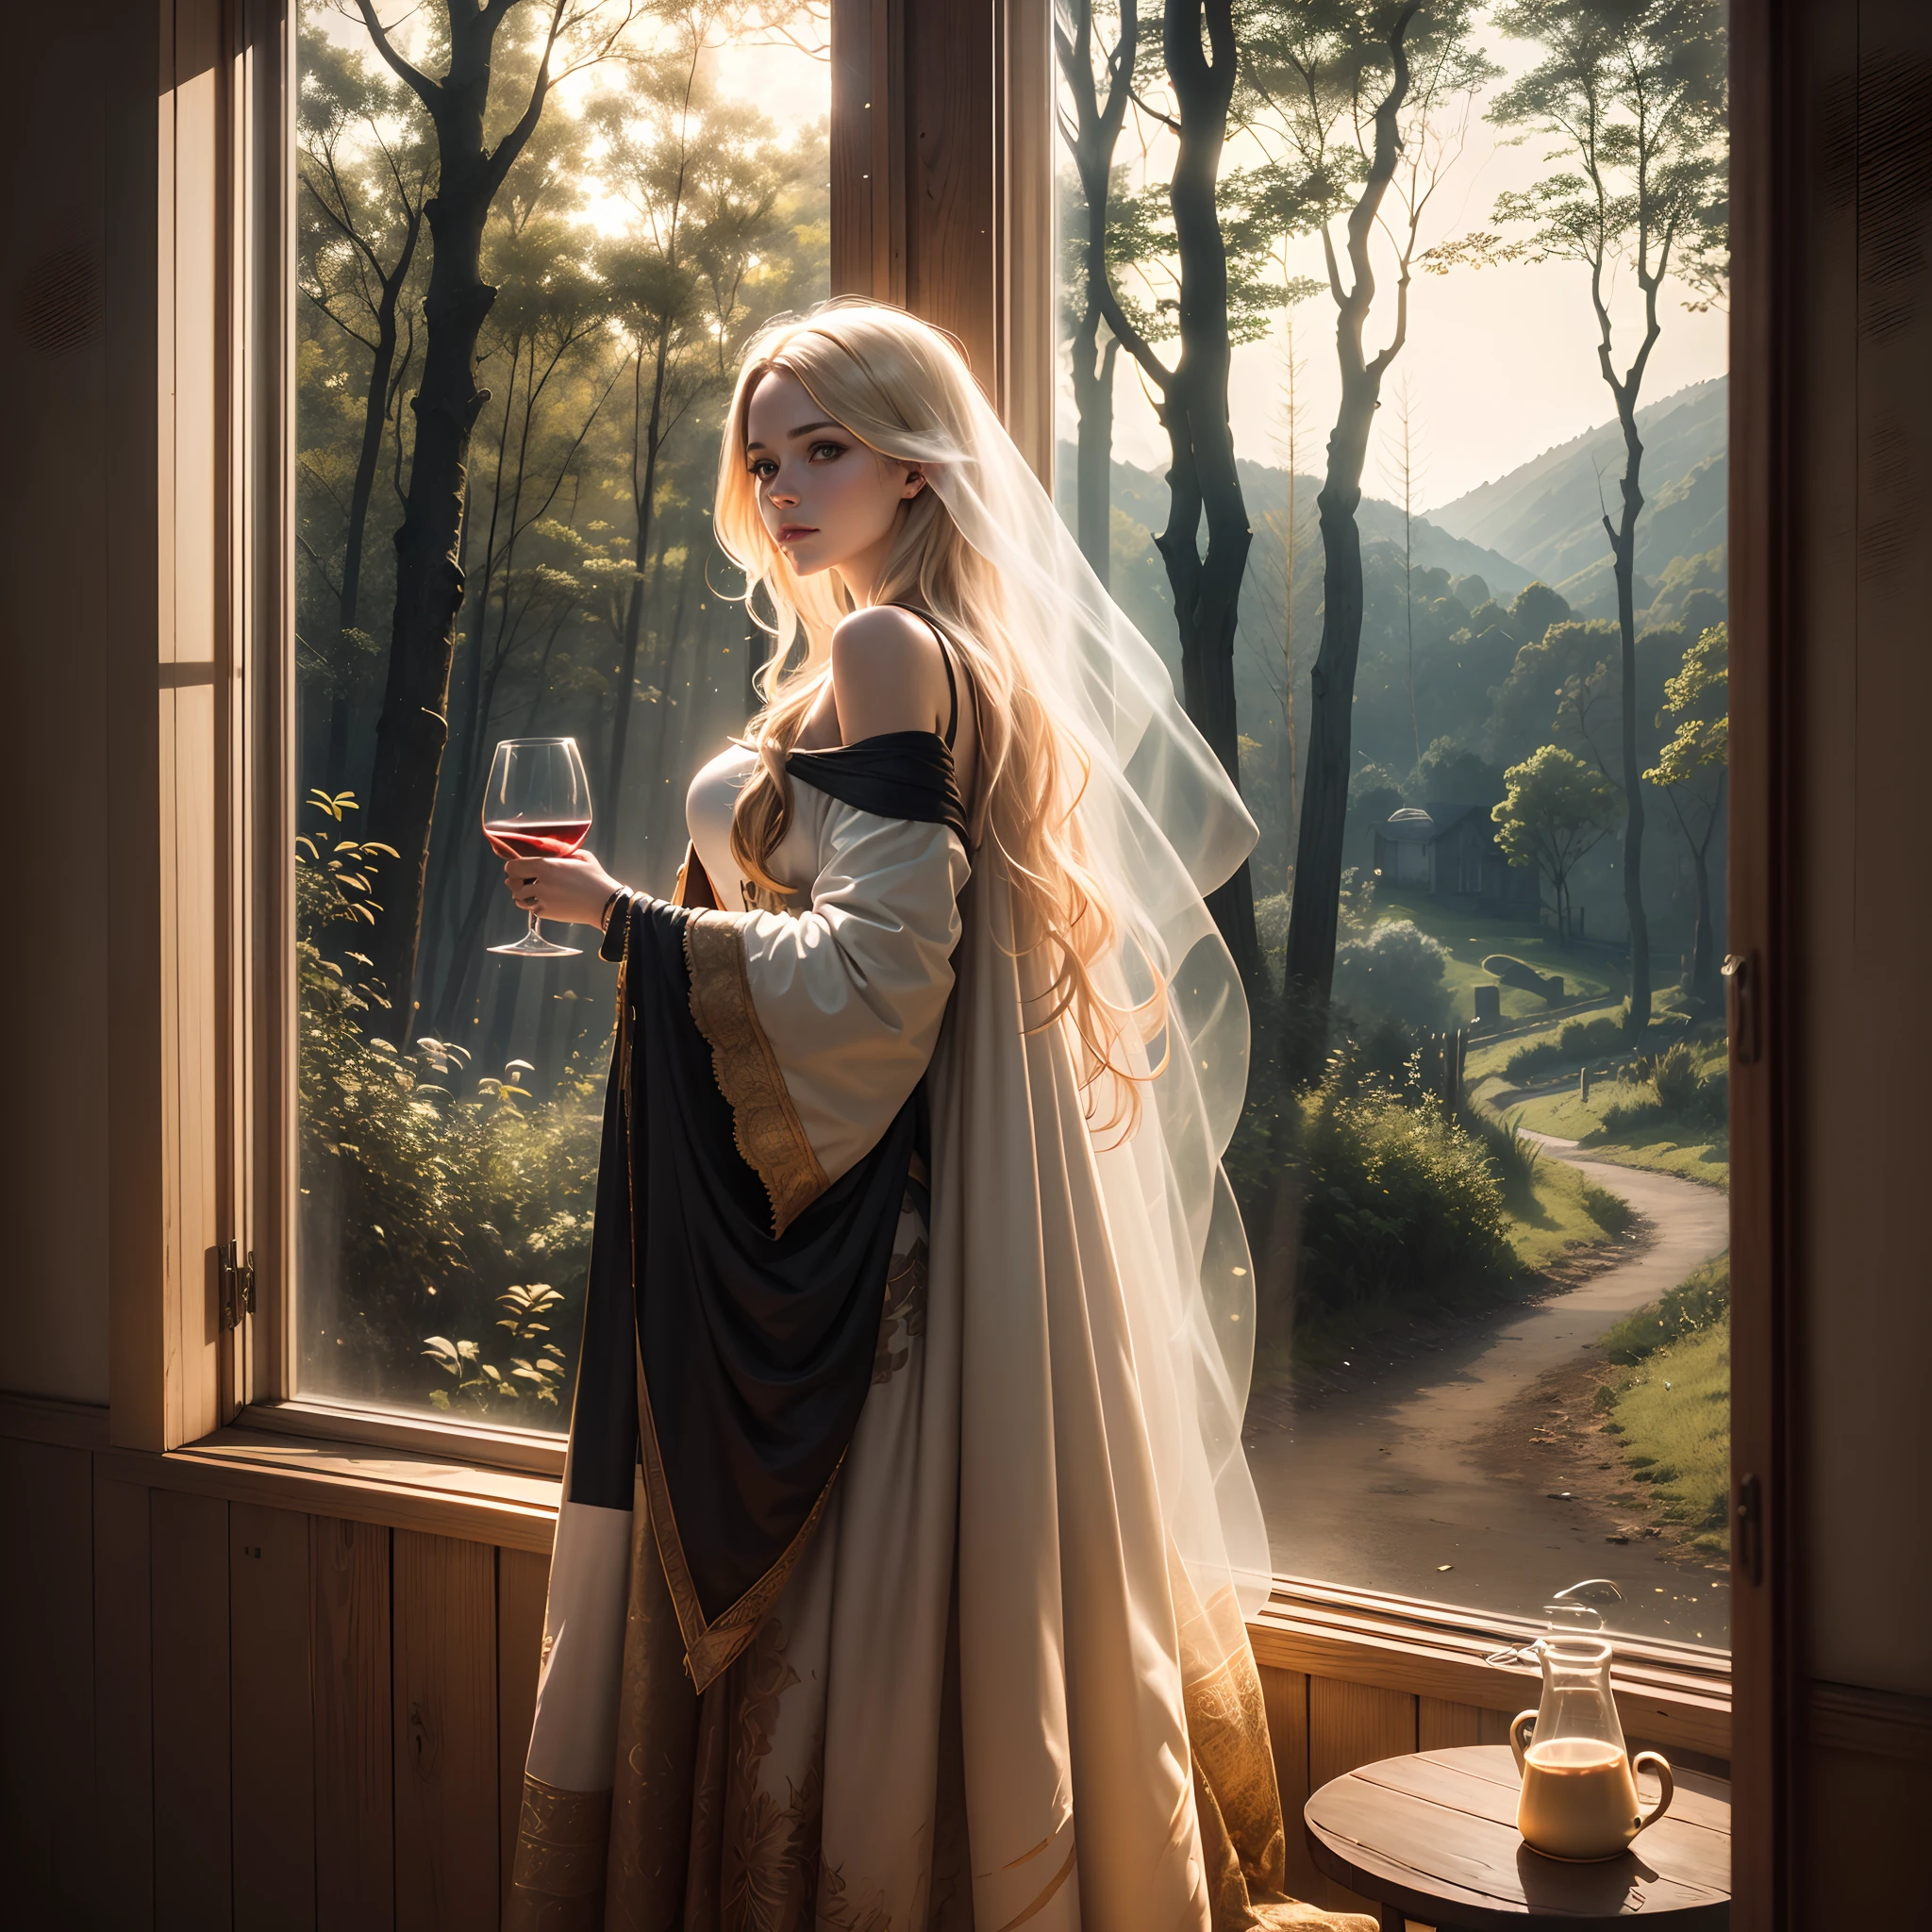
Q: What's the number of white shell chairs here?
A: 0